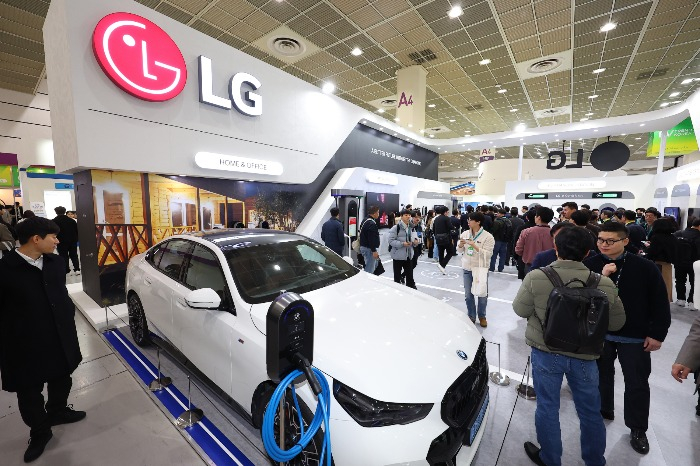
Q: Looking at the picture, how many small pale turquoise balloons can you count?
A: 0